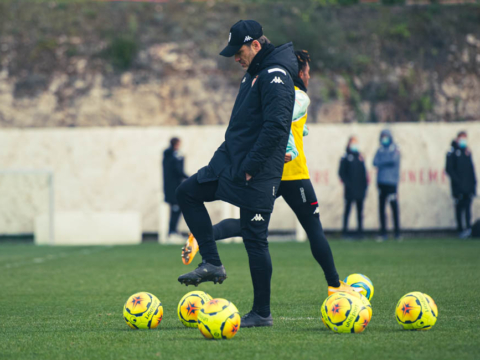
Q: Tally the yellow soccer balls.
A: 6